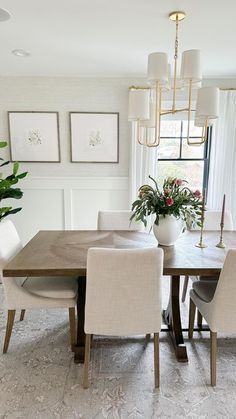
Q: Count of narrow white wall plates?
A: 0